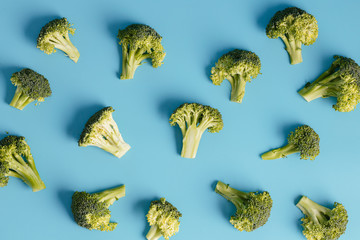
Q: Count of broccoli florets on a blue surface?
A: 14